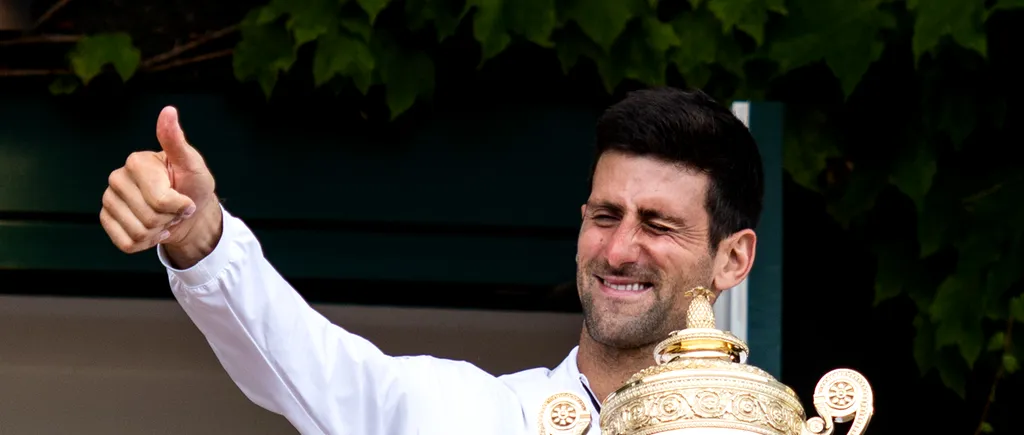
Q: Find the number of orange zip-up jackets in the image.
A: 0